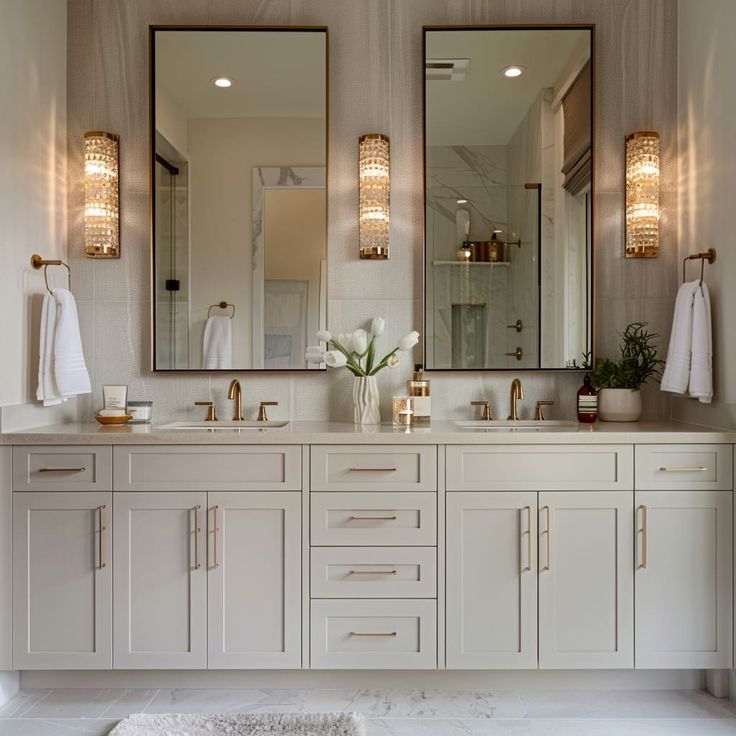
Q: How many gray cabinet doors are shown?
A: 6